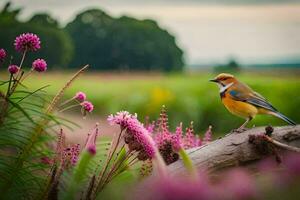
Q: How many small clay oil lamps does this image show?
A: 0